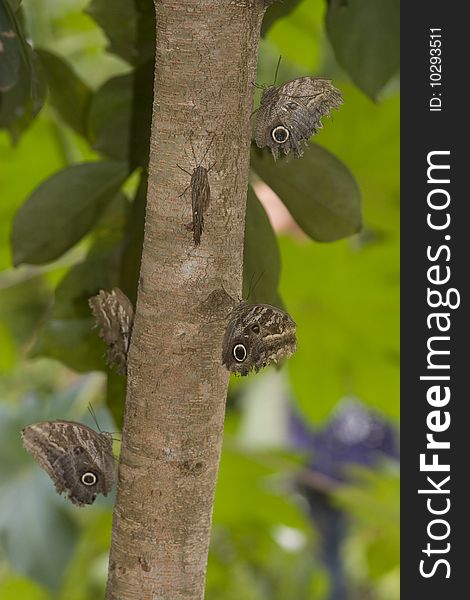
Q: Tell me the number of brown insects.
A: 5